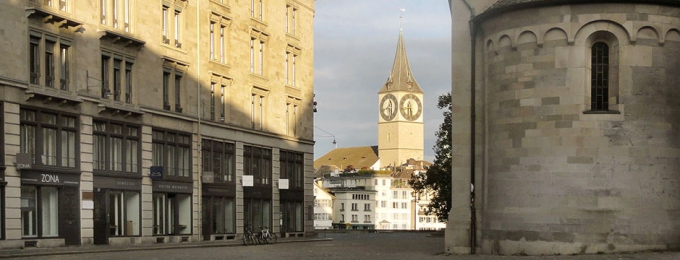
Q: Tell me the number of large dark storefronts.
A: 6